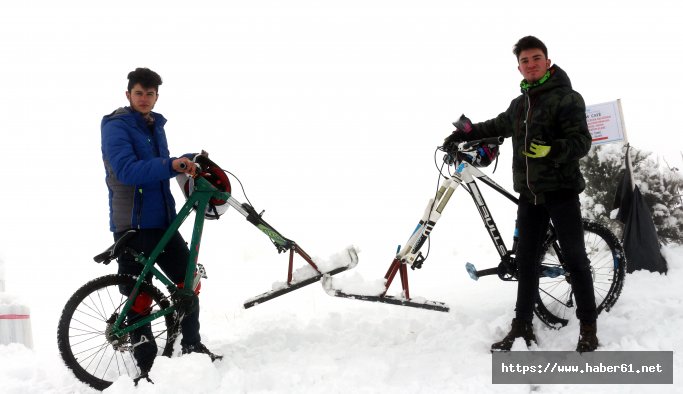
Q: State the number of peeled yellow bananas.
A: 0